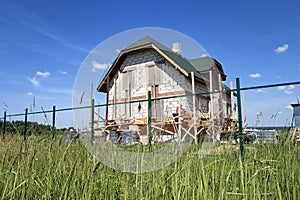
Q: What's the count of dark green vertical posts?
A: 6